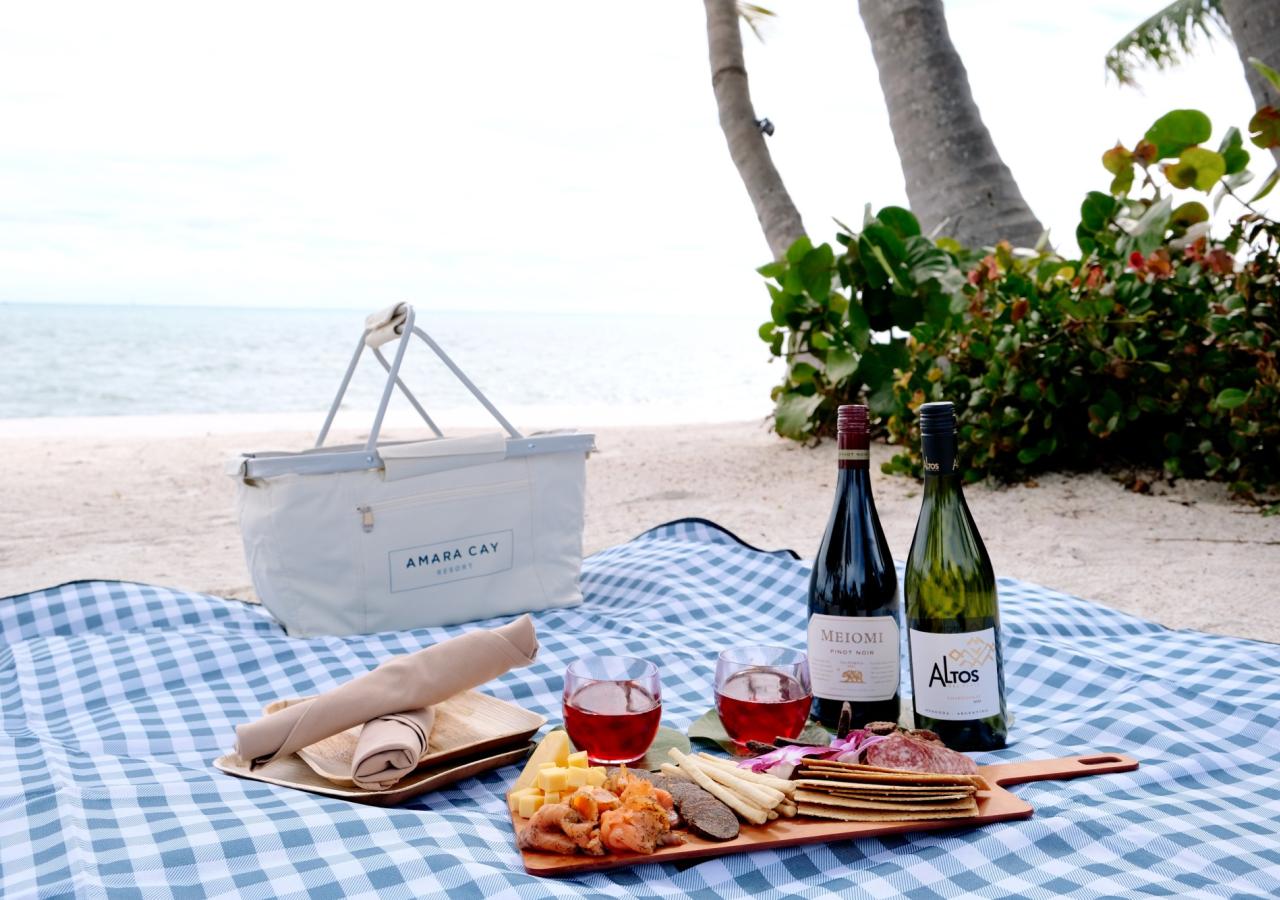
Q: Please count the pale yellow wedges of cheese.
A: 1